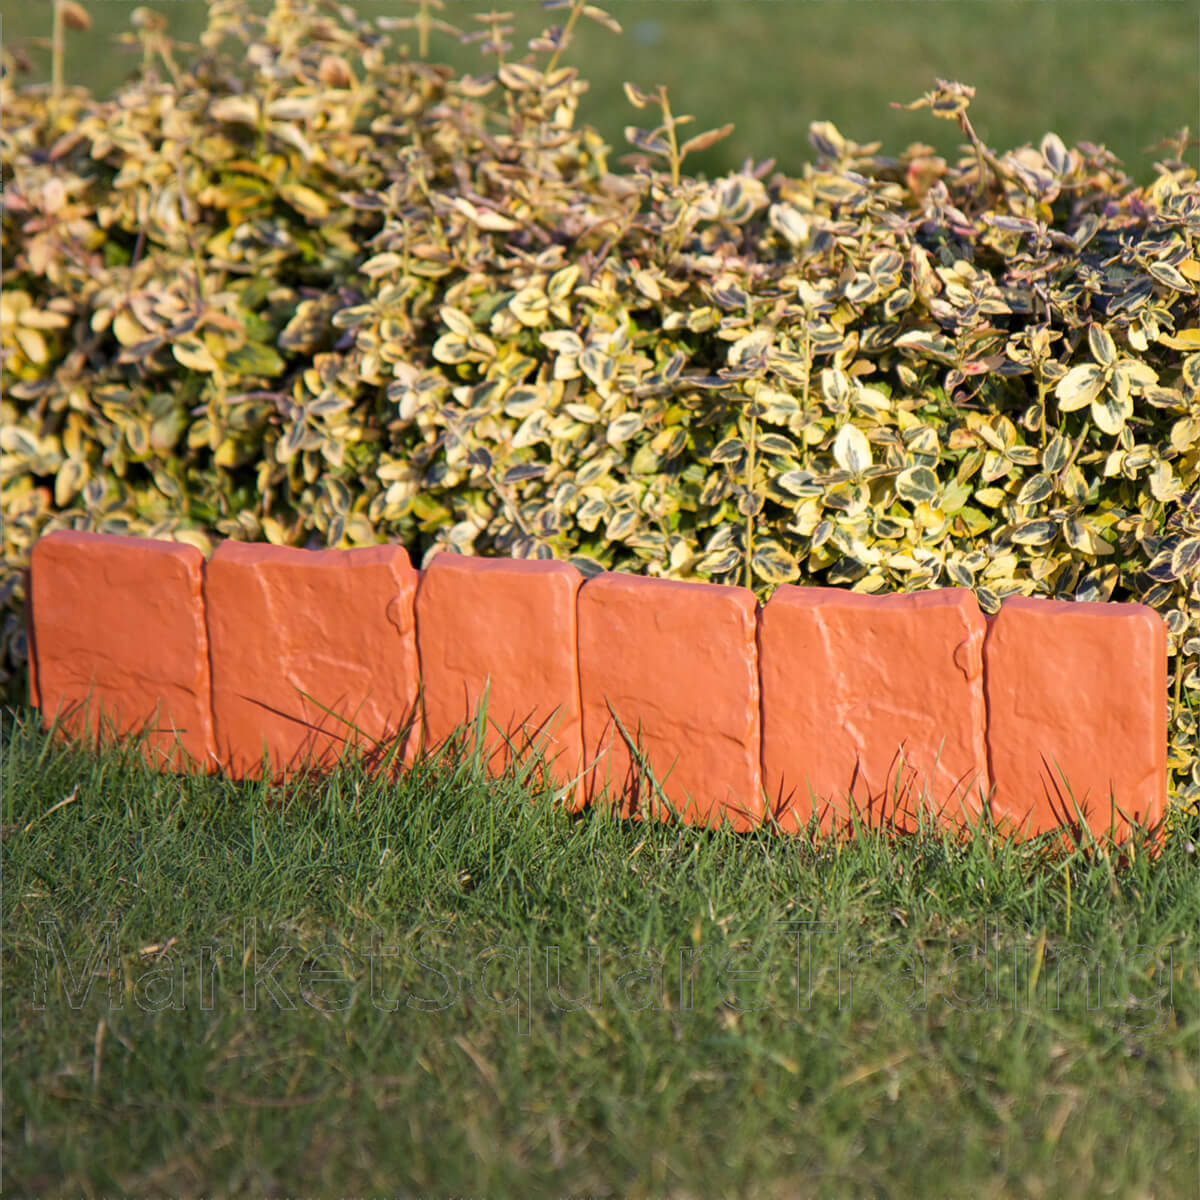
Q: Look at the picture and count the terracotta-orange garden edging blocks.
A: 6